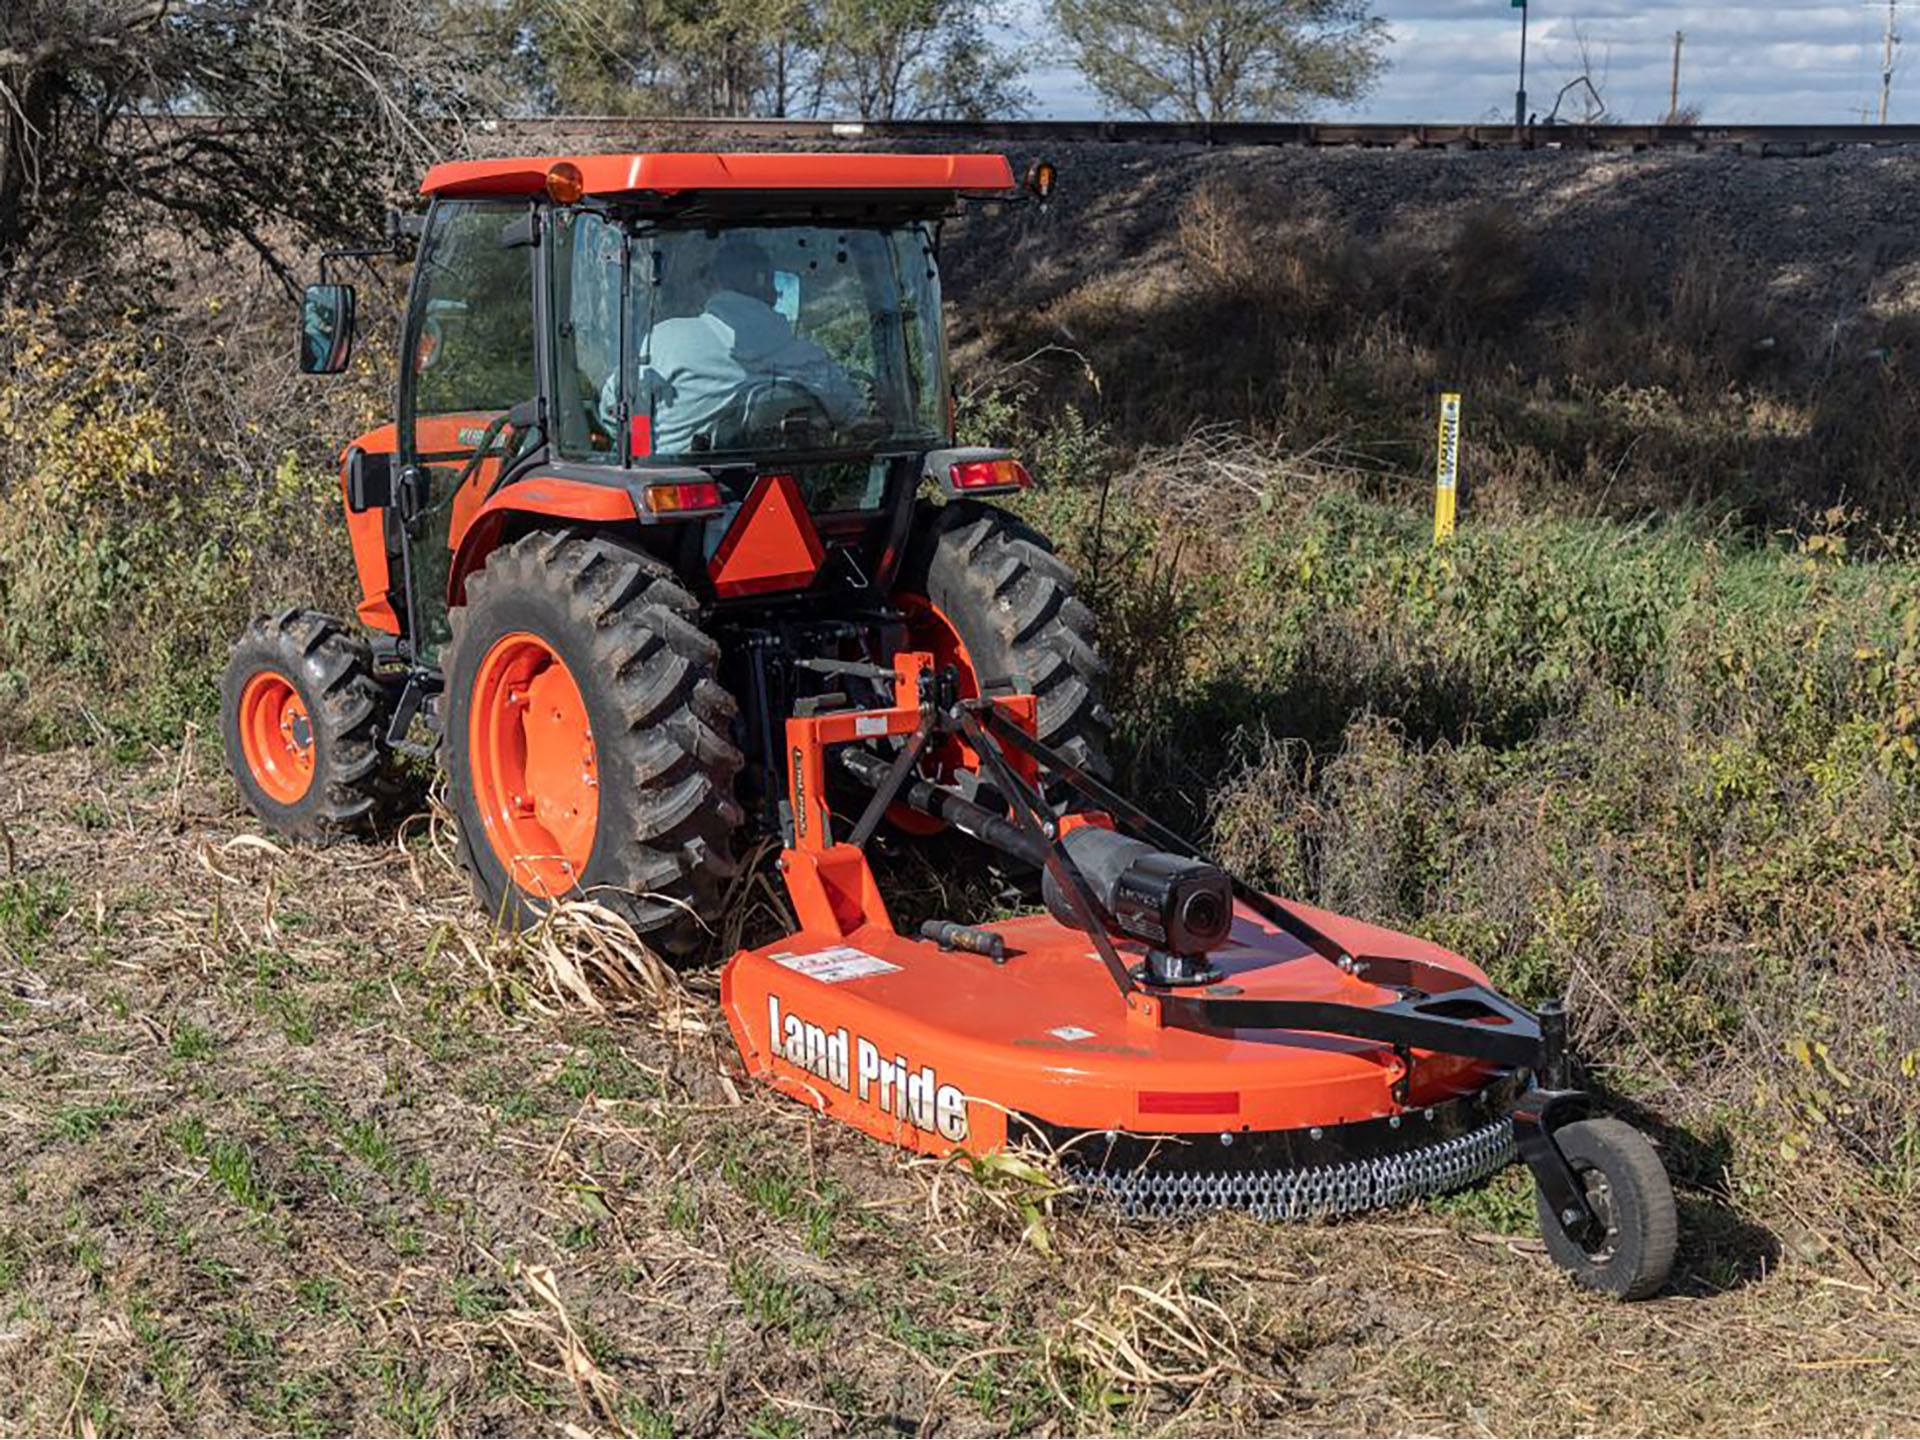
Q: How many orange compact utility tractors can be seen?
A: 1